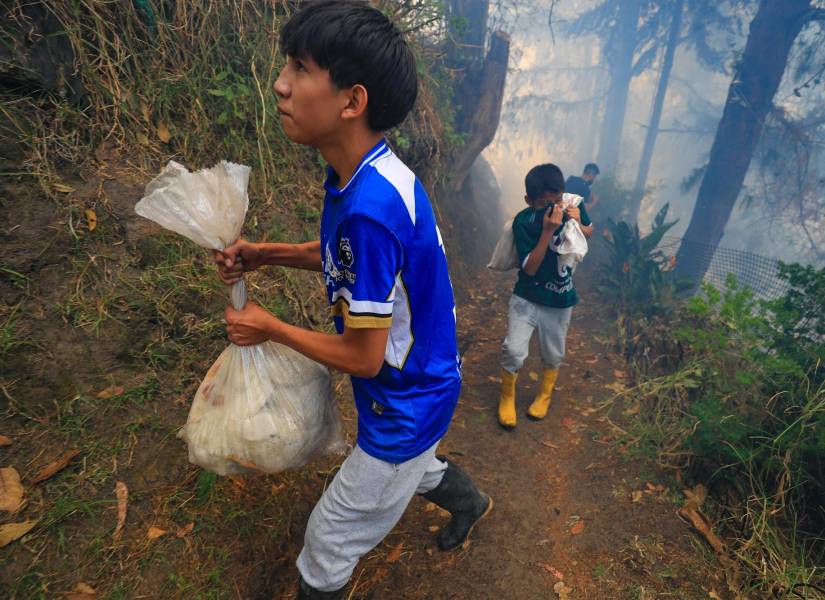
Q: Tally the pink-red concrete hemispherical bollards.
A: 0